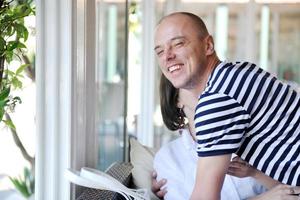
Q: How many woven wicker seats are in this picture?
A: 1